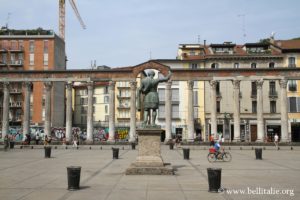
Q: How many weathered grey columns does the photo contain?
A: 13